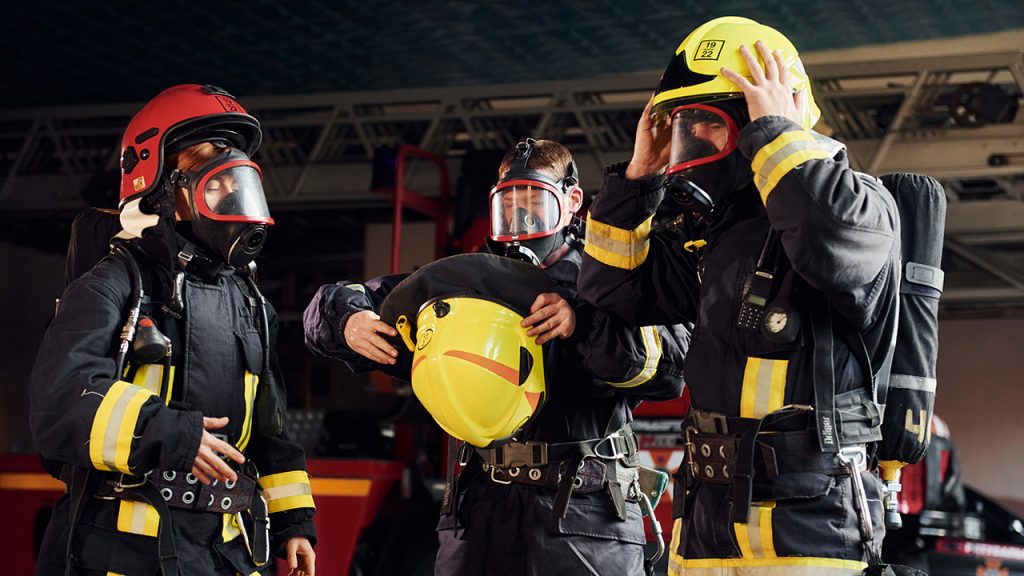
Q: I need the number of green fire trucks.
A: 0